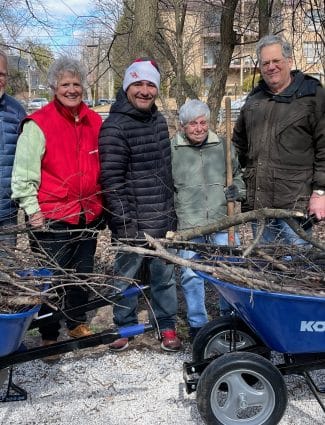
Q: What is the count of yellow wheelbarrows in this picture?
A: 0